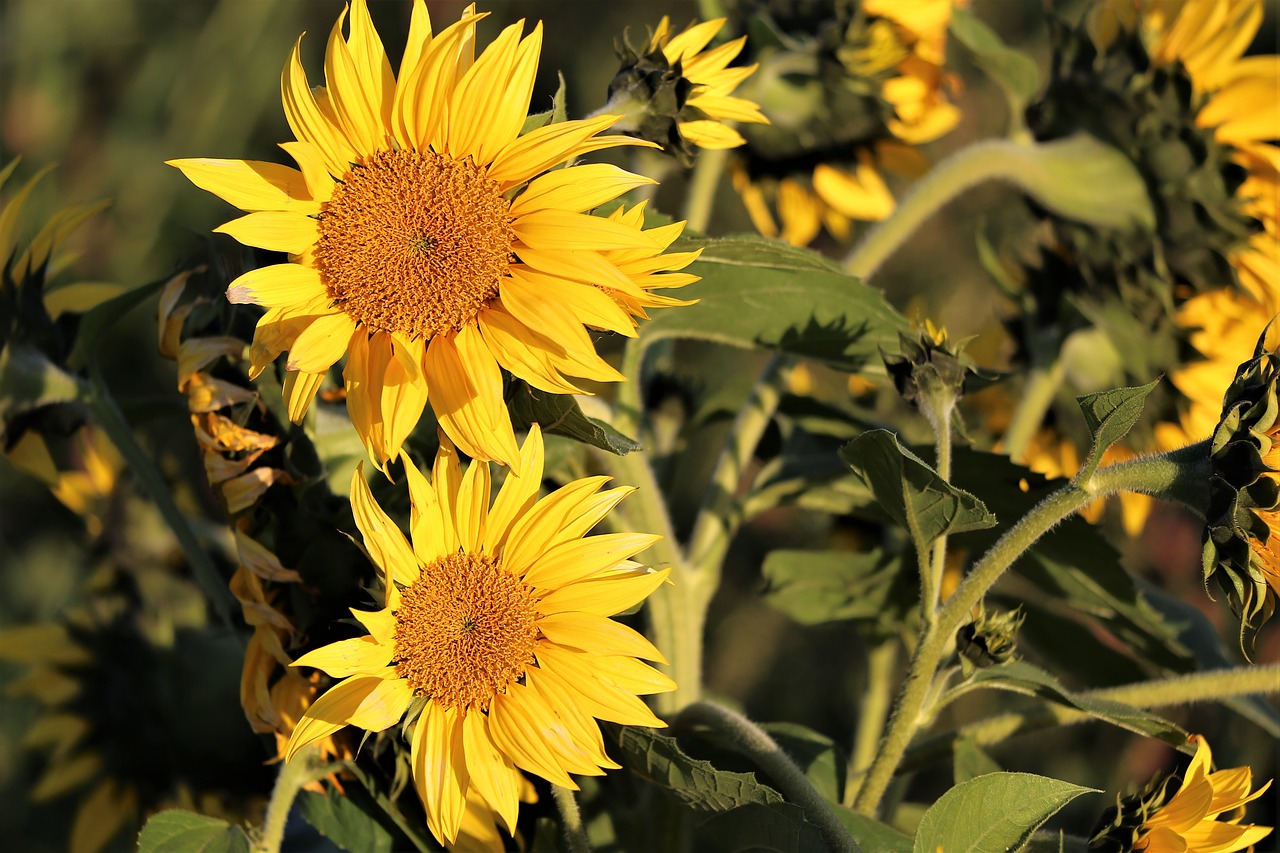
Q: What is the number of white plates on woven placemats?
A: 0